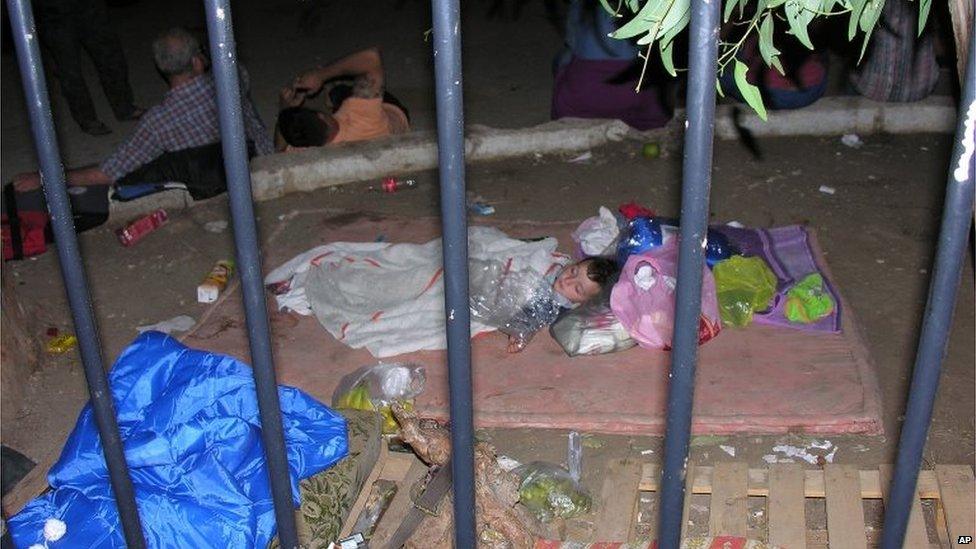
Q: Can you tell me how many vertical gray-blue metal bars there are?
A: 5